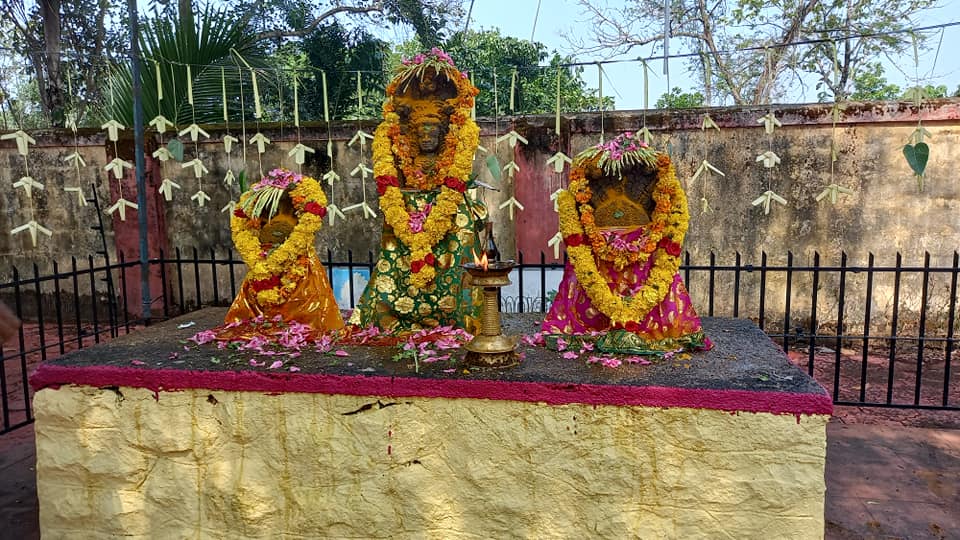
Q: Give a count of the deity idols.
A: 3